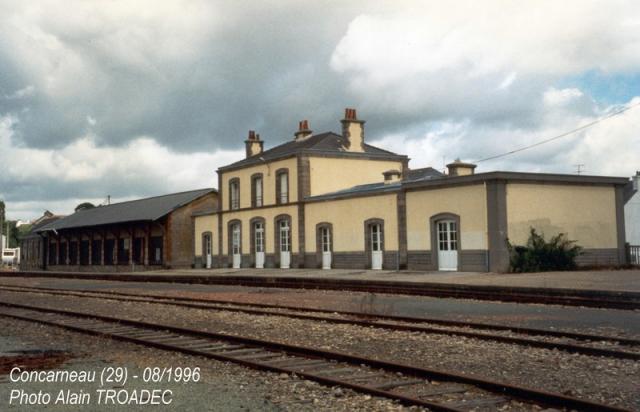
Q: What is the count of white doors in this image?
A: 7